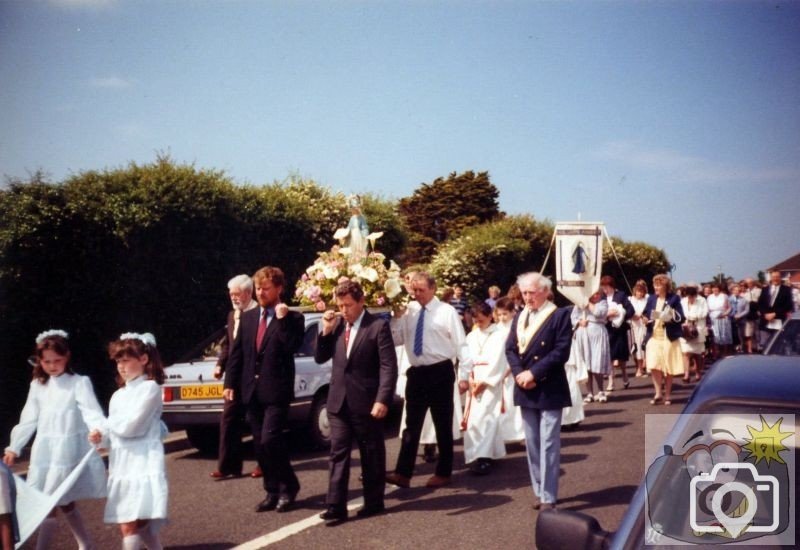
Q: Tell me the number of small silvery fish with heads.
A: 0